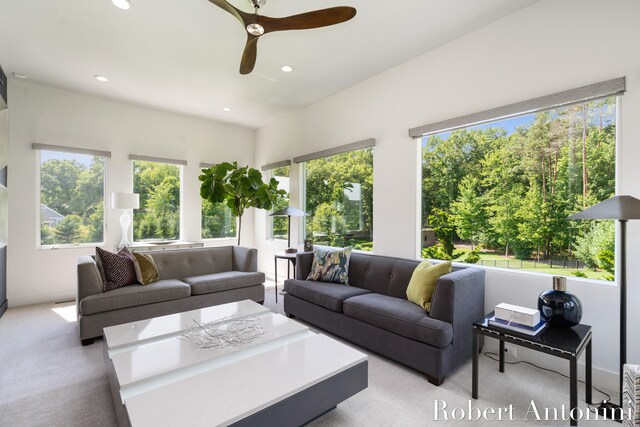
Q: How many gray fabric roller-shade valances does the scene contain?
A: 6